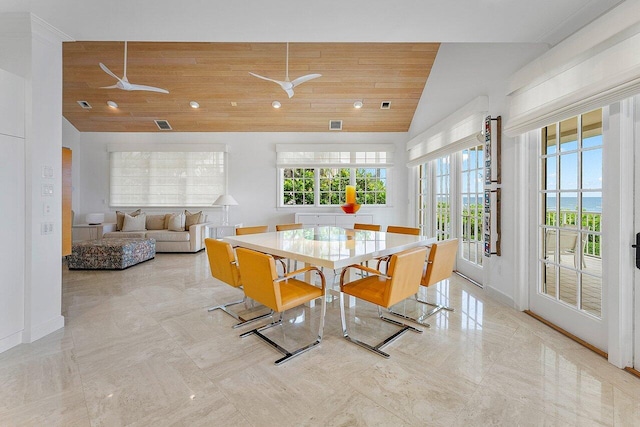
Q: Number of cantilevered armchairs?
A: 8